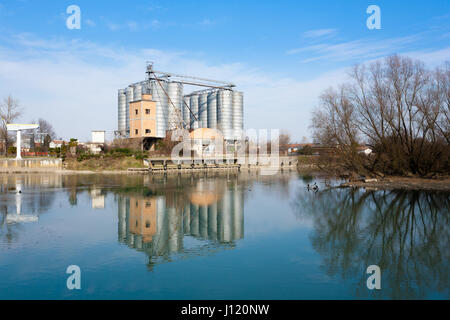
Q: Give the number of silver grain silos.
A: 12